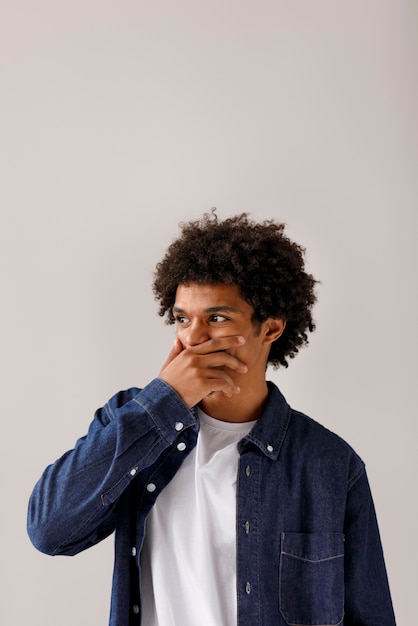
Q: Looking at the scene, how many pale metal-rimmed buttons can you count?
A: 7